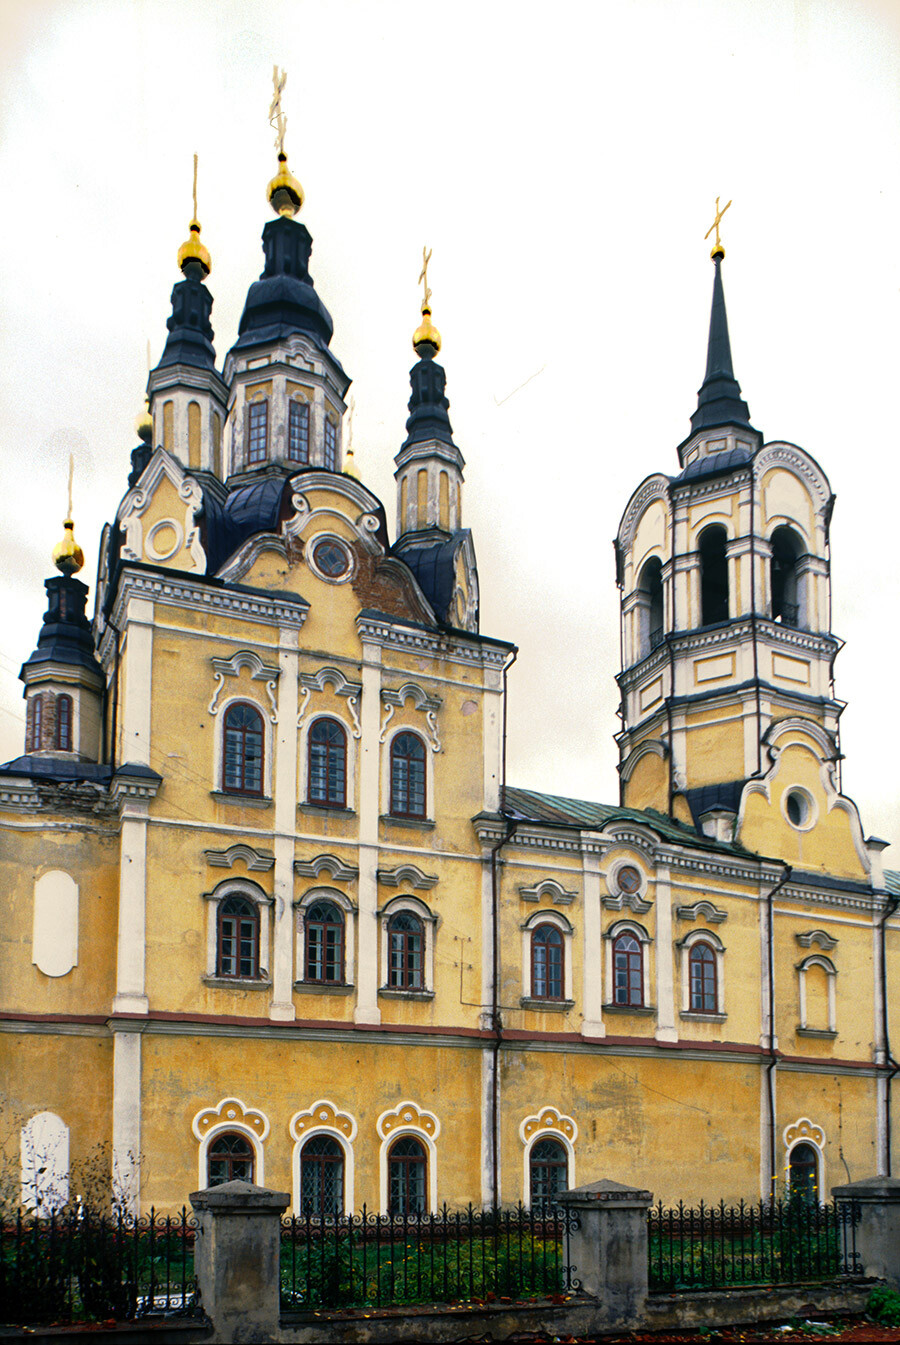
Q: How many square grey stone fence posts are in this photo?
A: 3